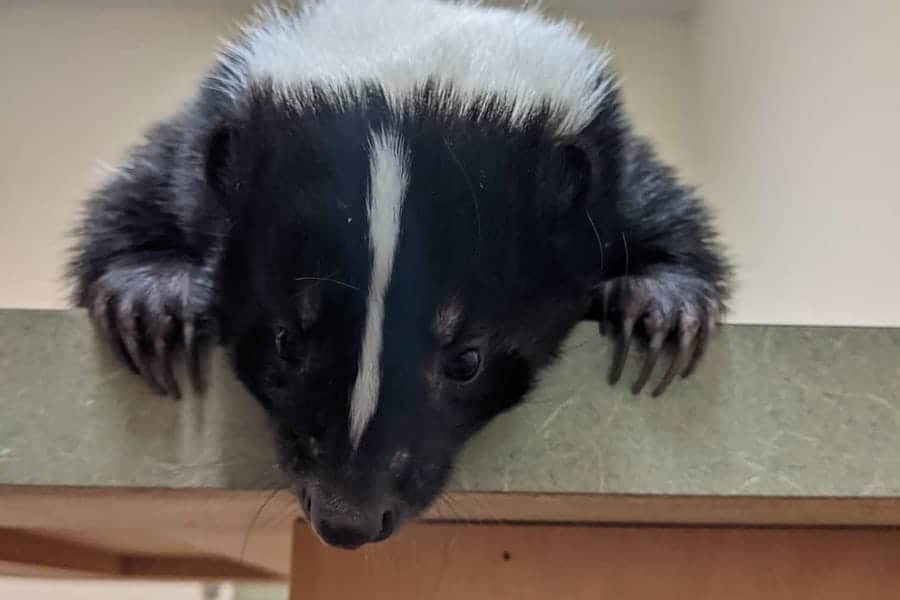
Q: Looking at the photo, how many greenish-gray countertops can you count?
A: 1